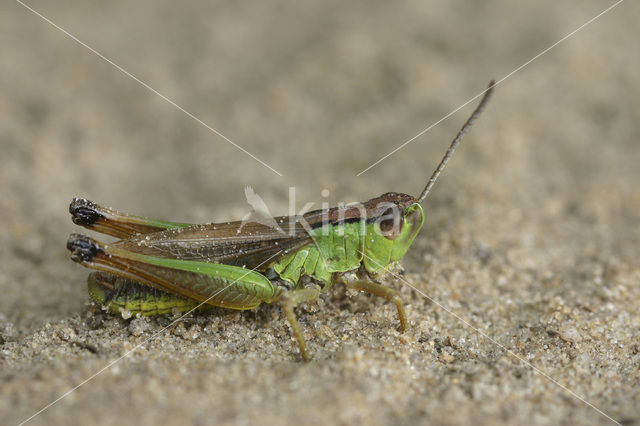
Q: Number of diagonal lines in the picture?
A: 4